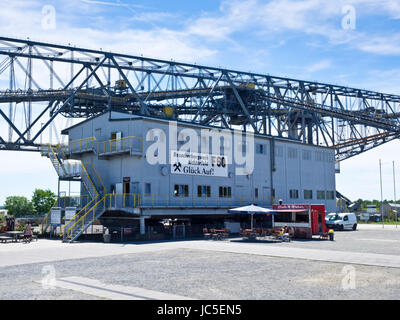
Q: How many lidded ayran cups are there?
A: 0